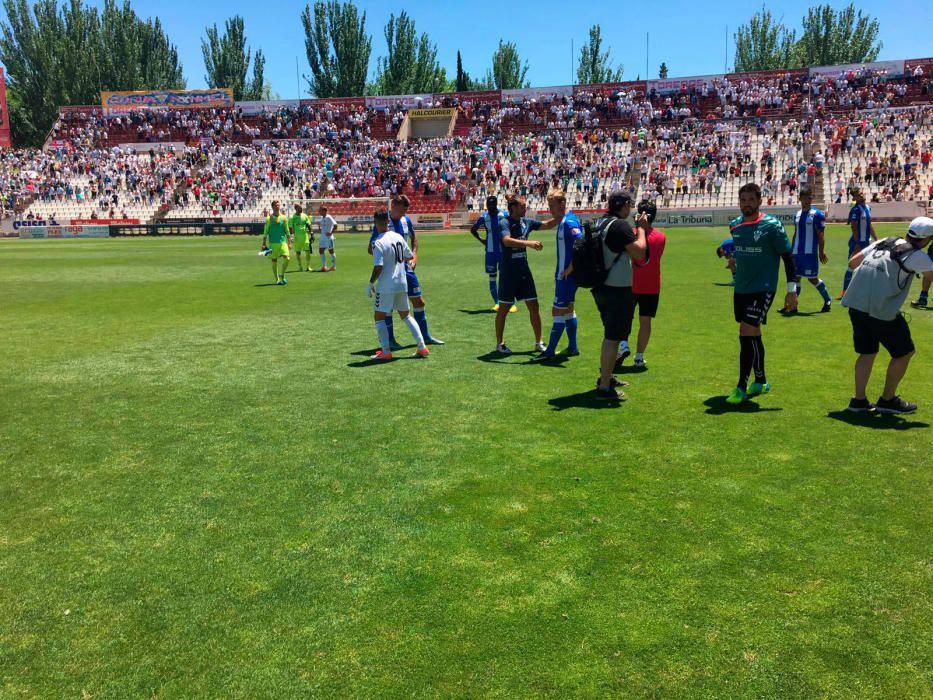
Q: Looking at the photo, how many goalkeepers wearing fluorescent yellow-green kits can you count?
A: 2